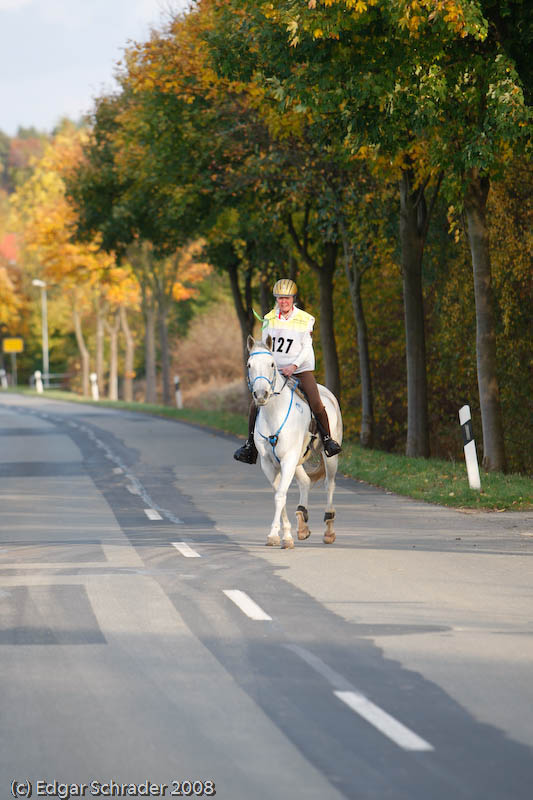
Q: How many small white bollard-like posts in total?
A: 5